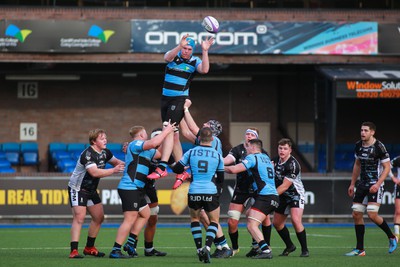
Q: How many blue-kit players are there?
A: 5